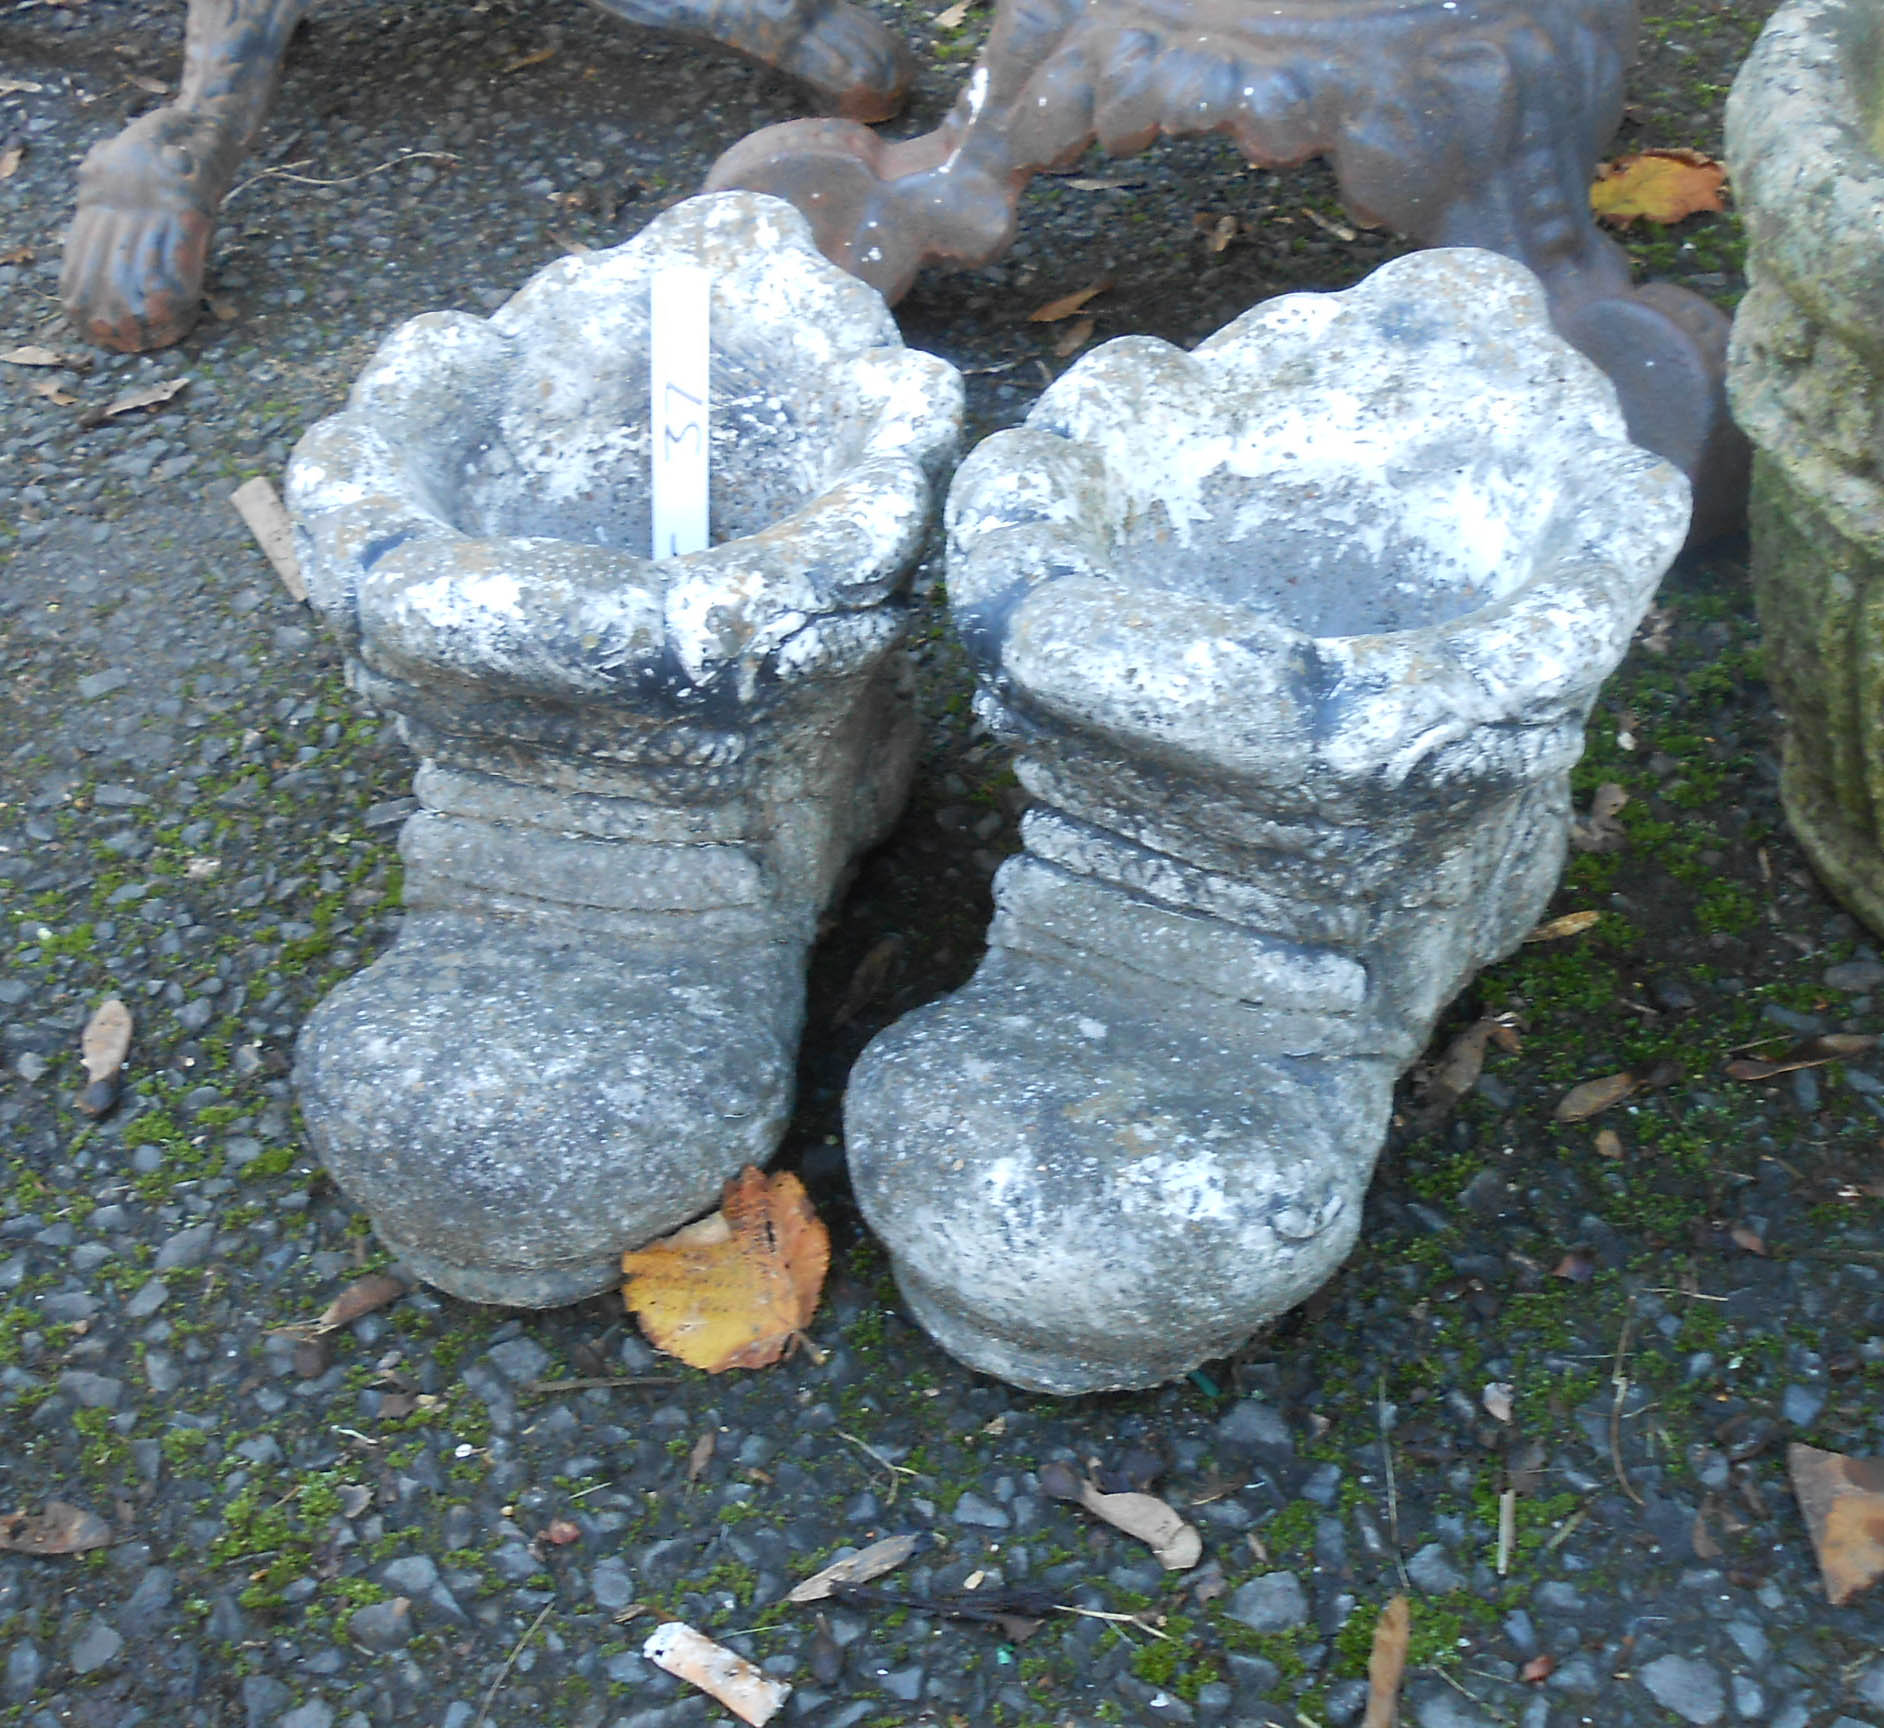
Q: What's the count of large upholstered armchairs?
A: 0